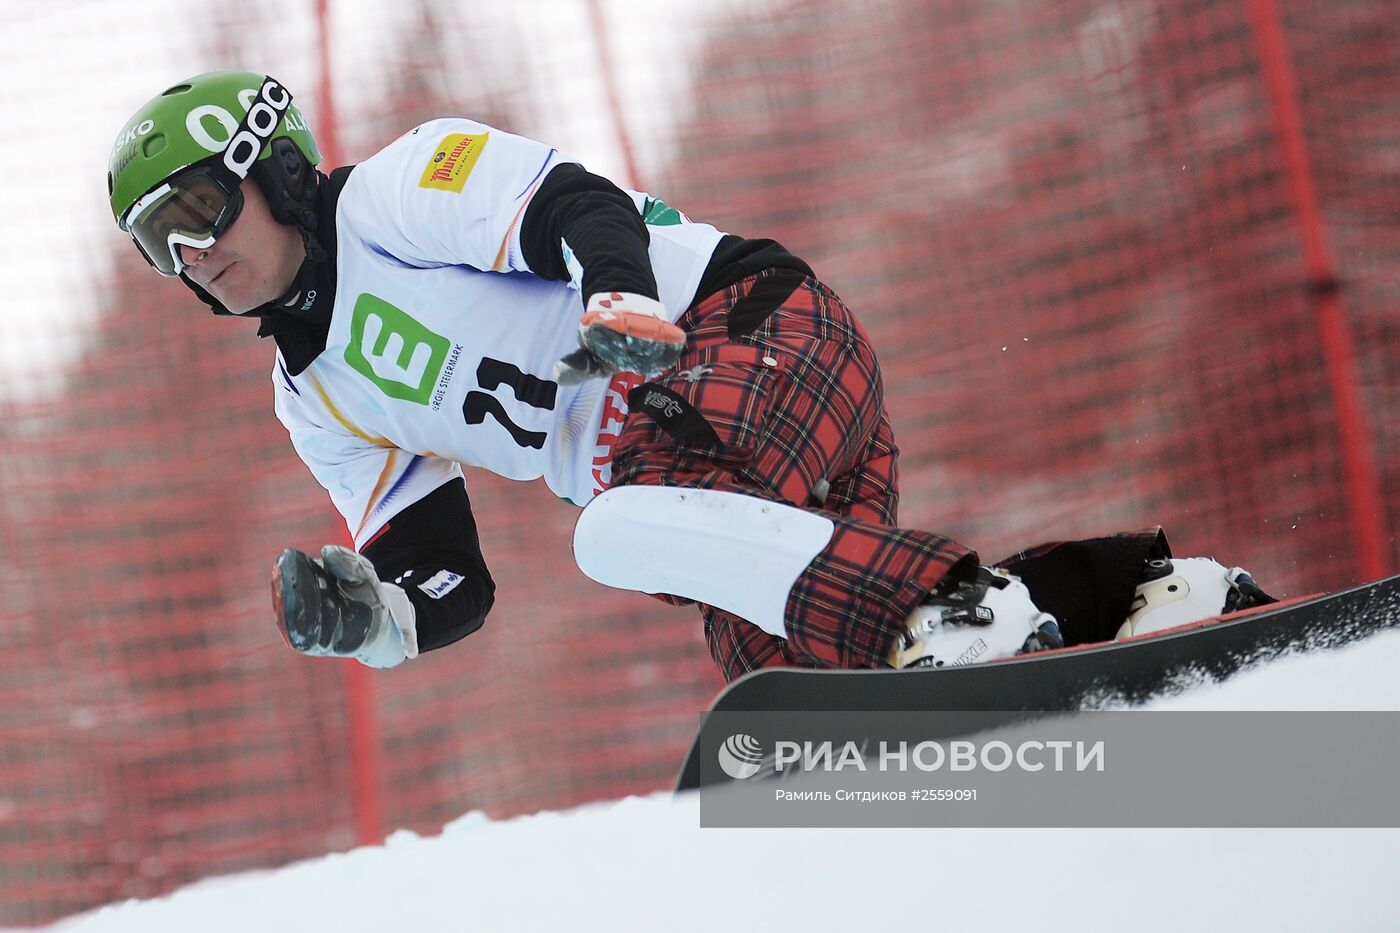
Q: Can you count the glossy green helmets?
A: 1